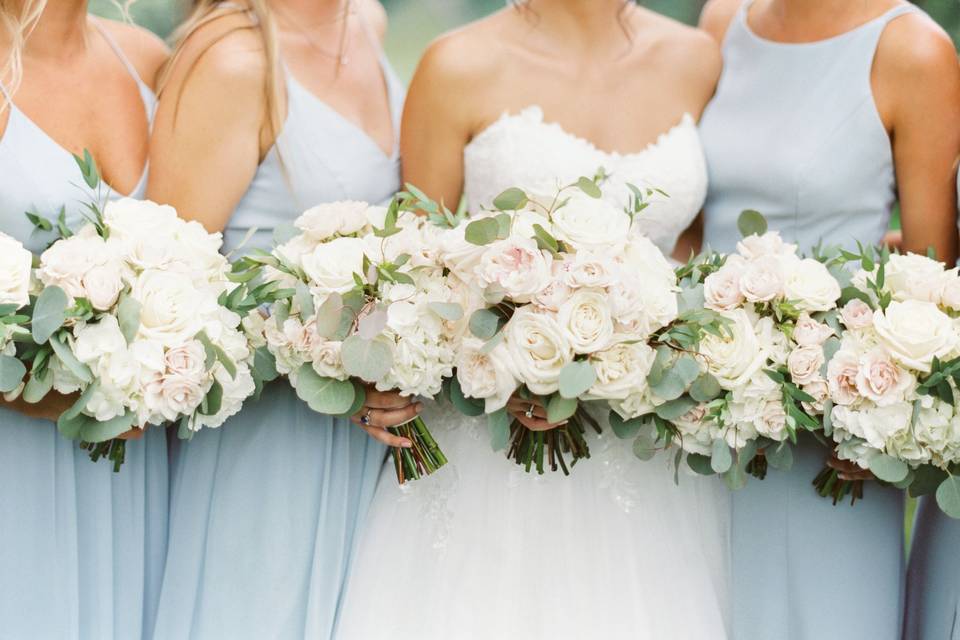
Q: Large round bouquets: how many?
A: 5